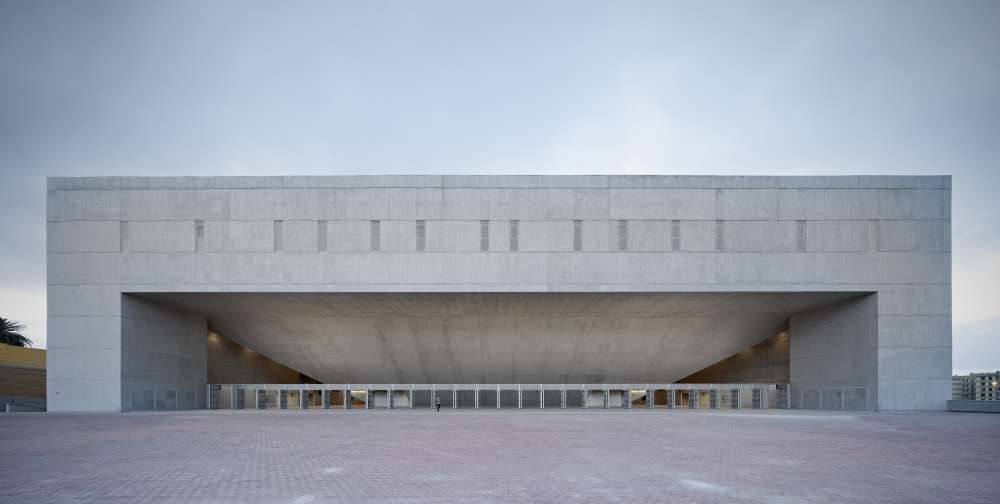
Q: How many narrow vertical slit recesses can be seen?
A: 14